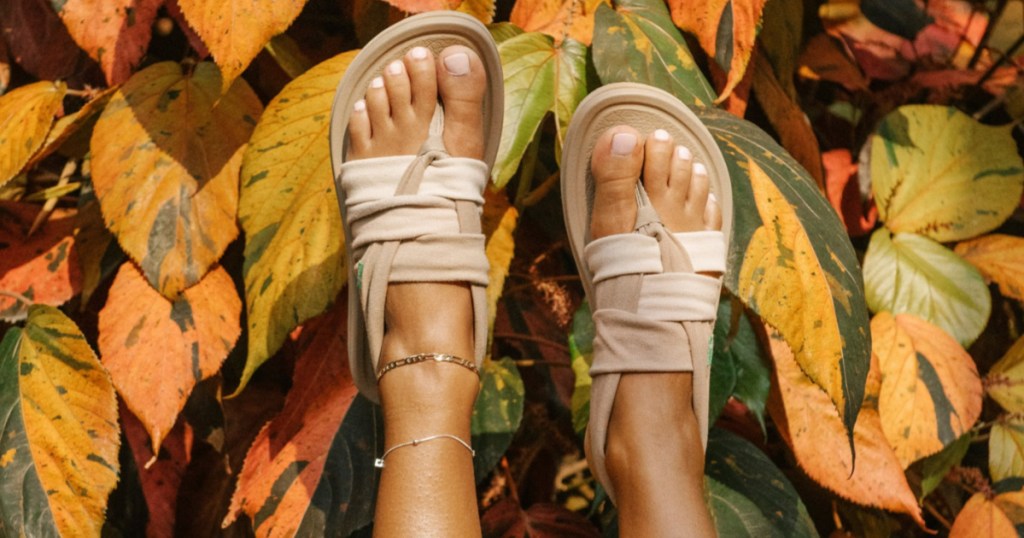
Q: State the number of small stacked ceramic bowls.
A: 0